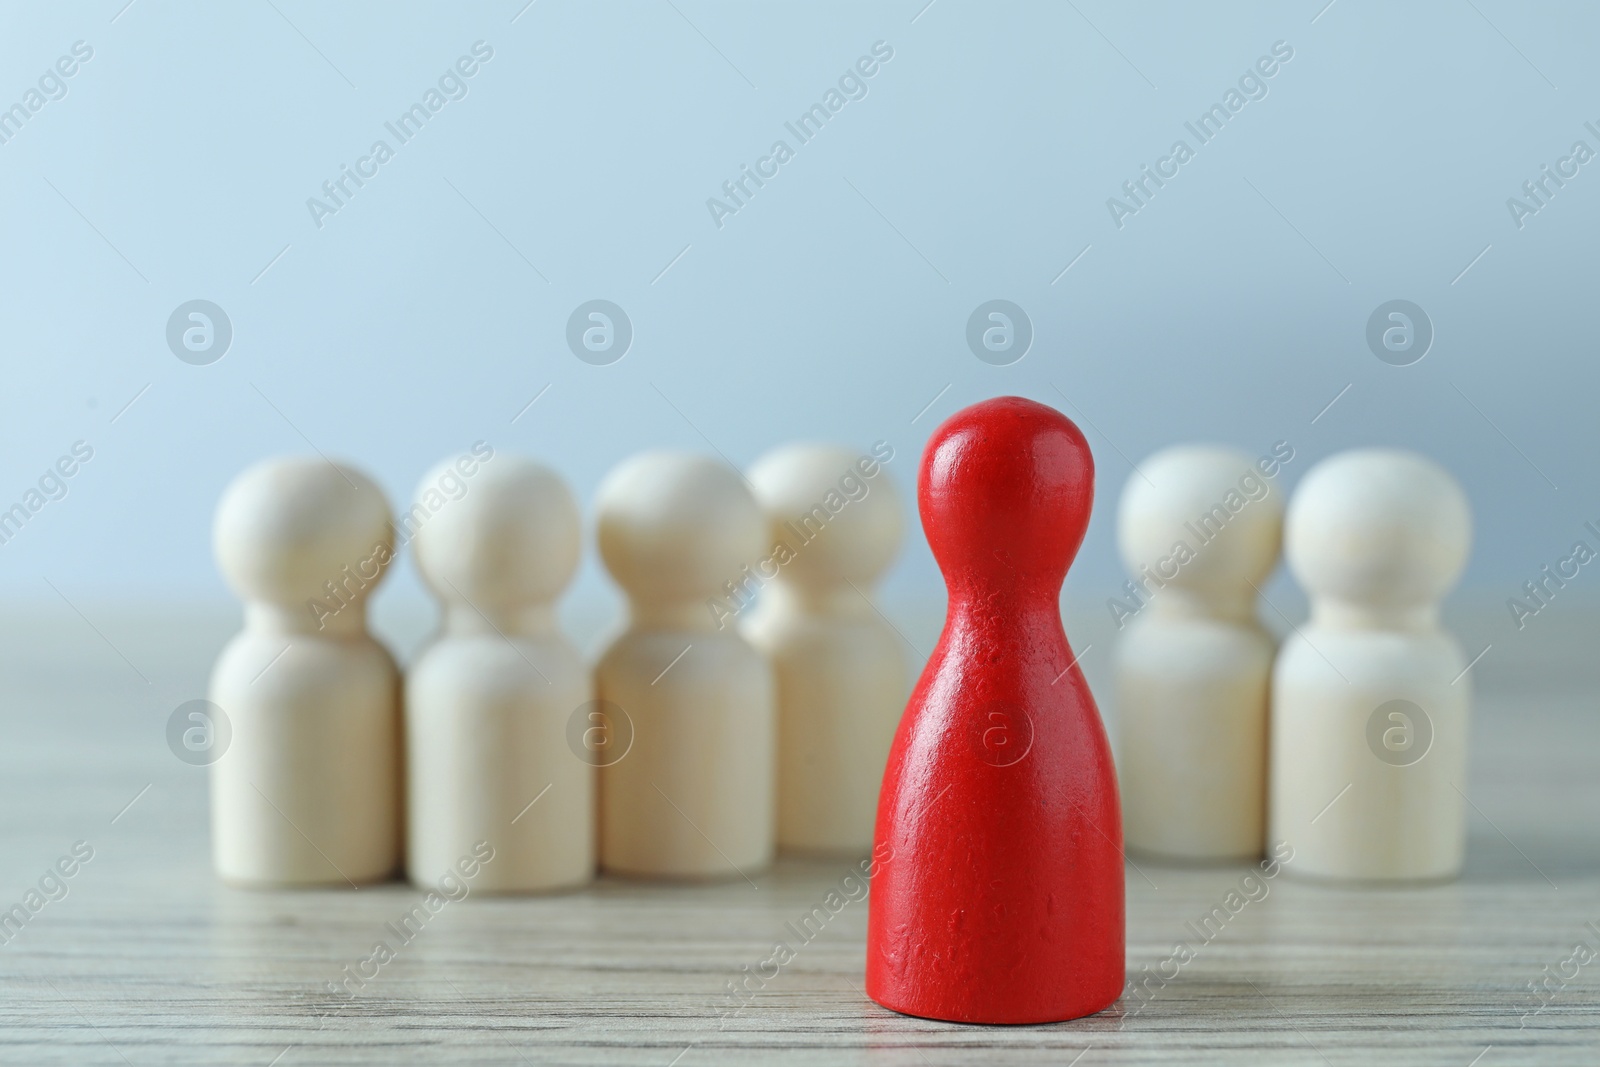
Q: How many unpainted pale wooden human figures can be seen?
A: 6